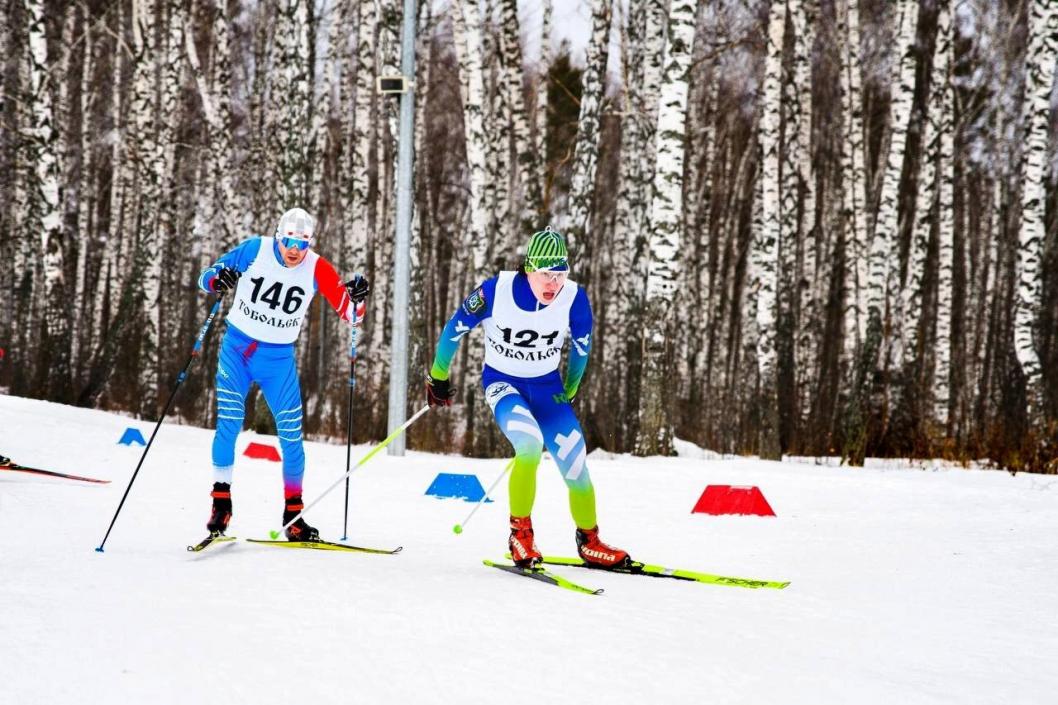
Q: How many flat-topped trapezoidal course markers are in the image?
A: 4